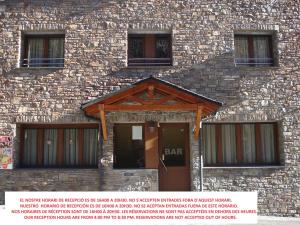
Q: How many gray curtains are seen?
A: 12